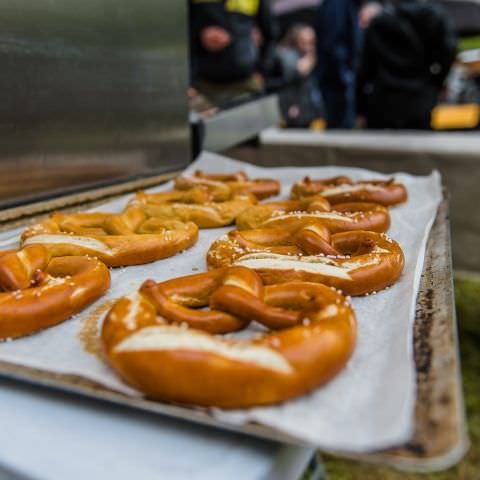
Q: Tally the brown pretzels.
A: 8